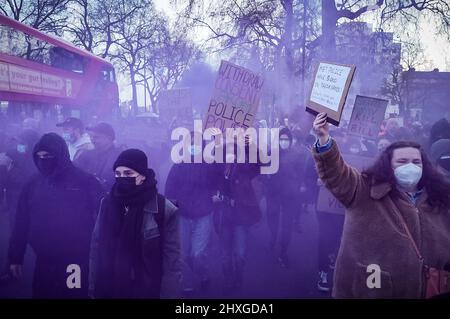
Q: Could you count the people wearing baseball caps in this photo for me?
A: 2